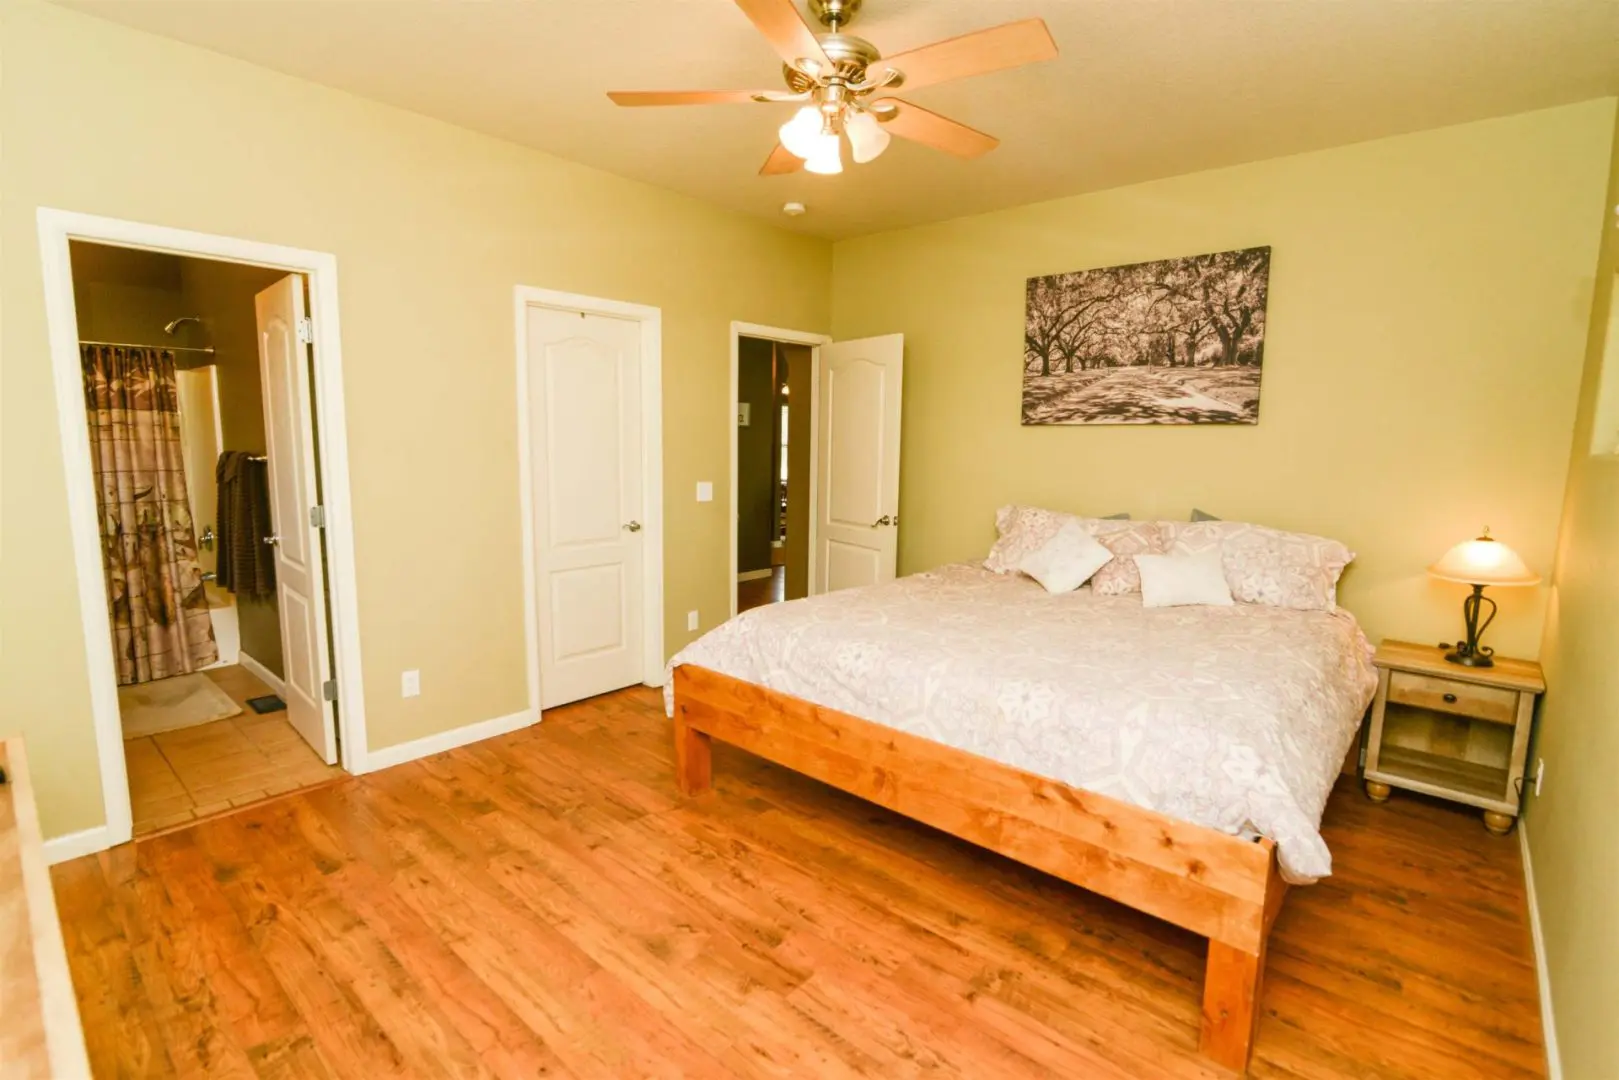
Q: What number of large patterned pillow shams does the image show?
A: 2